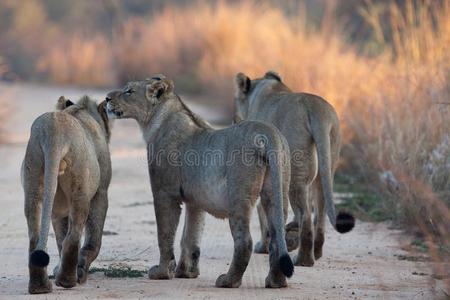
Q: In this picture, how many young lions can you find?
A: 3